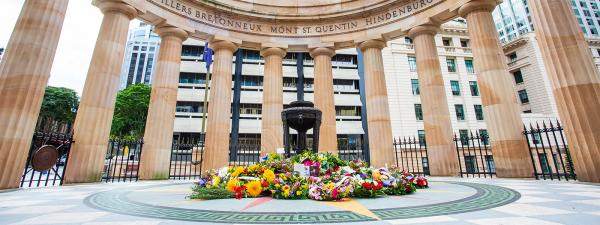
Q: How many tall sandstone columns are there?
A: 10